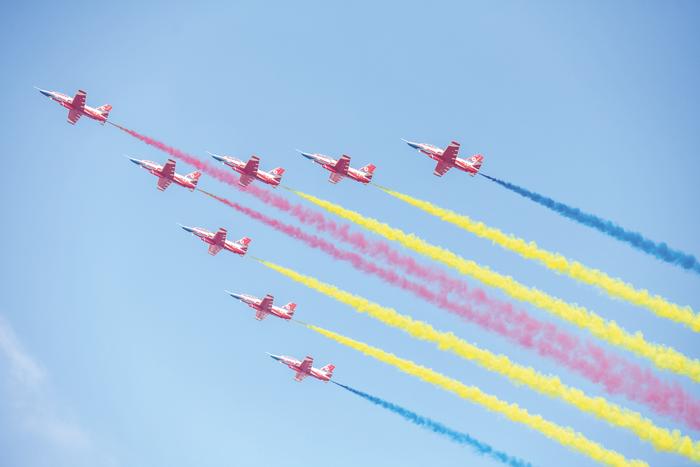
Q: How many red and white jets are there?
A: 8